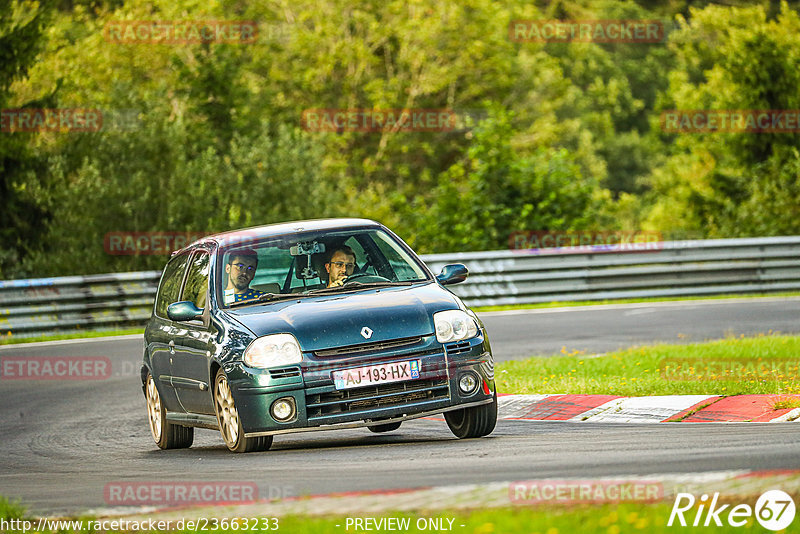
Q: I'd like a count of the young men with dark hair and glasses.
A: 2